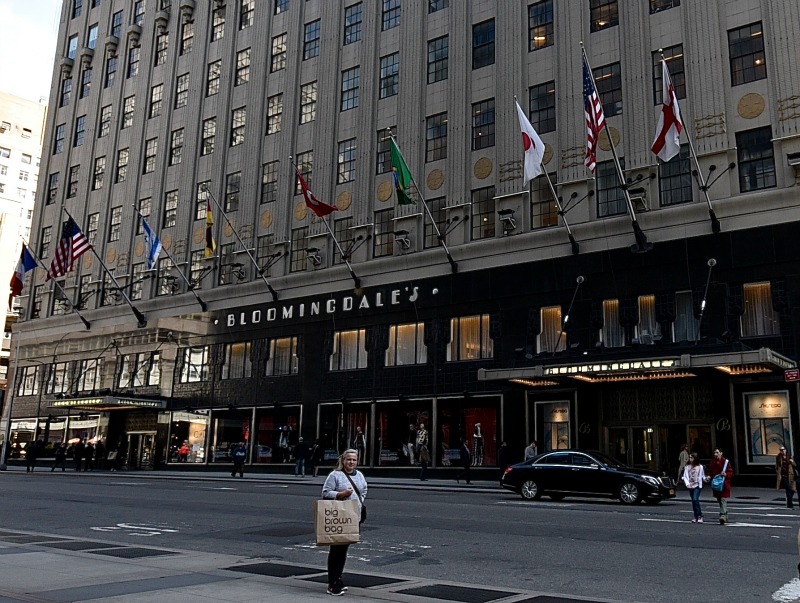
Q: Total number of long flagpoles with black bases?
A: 9